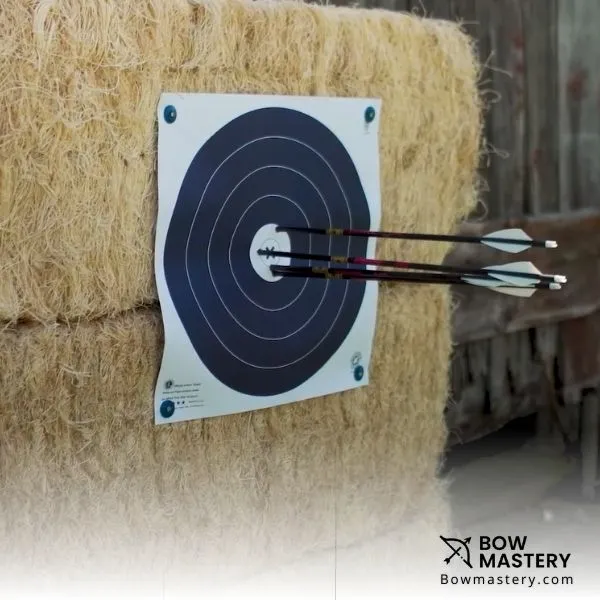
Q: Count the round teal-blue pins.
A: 4